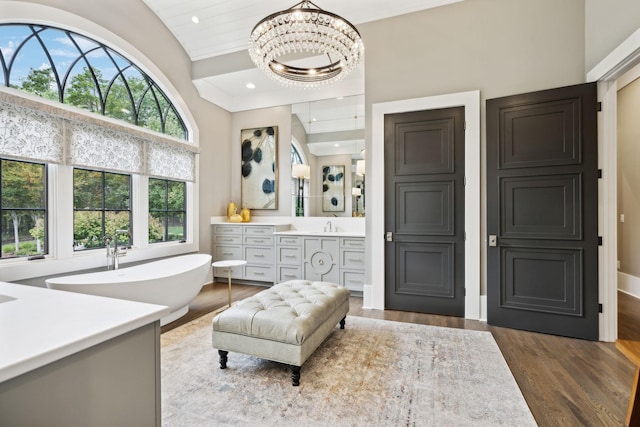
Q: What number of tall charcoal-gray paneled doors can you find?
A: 2